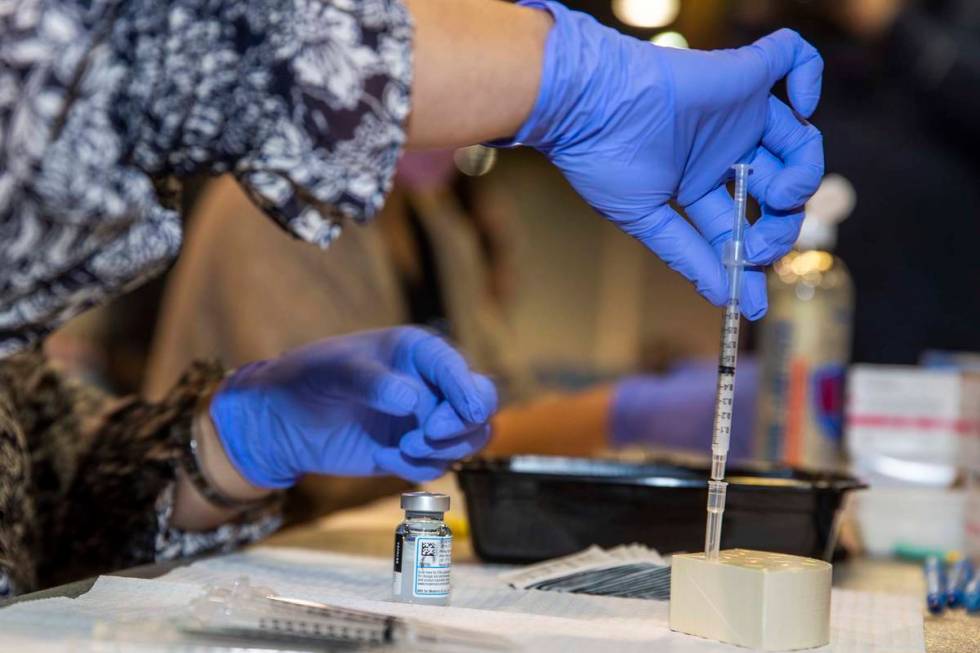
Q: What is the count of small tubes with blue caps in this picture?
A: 3